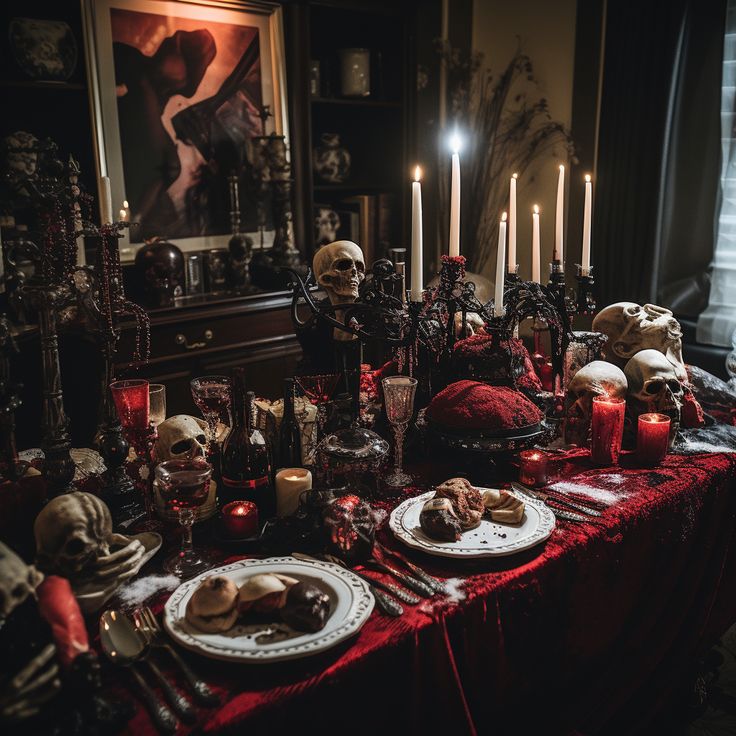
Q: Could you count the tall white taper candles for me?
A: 7